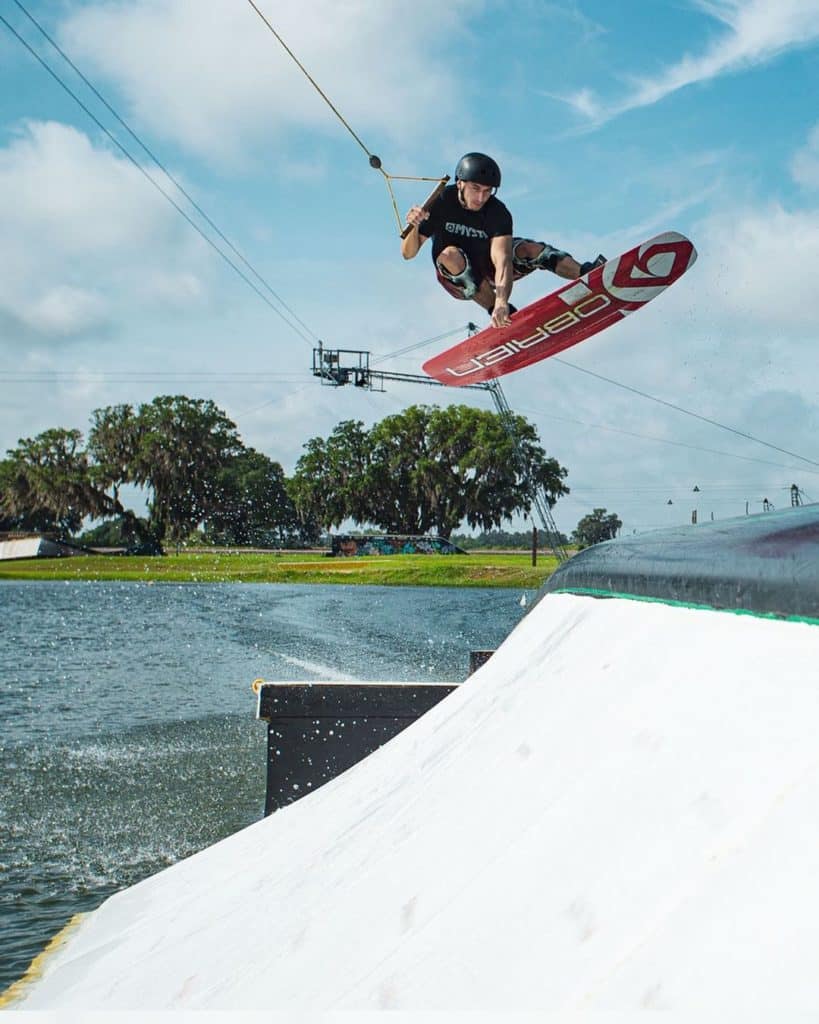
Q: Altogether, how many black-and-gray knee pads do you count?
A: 2